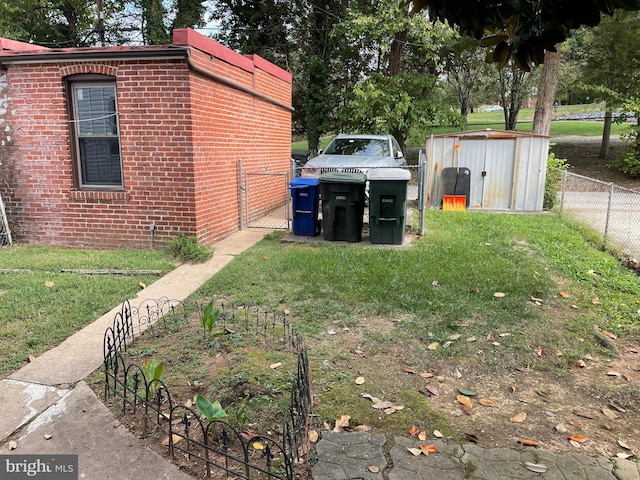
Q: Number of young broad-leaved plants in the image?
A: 3